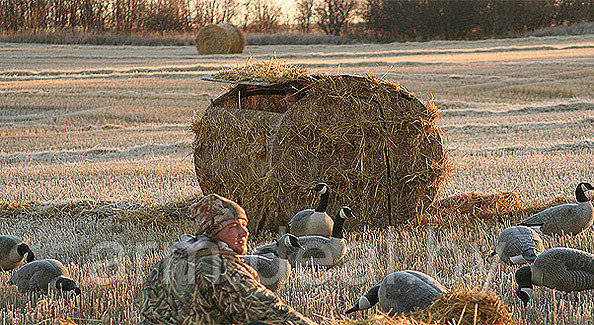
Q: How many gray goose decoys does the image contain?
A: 9